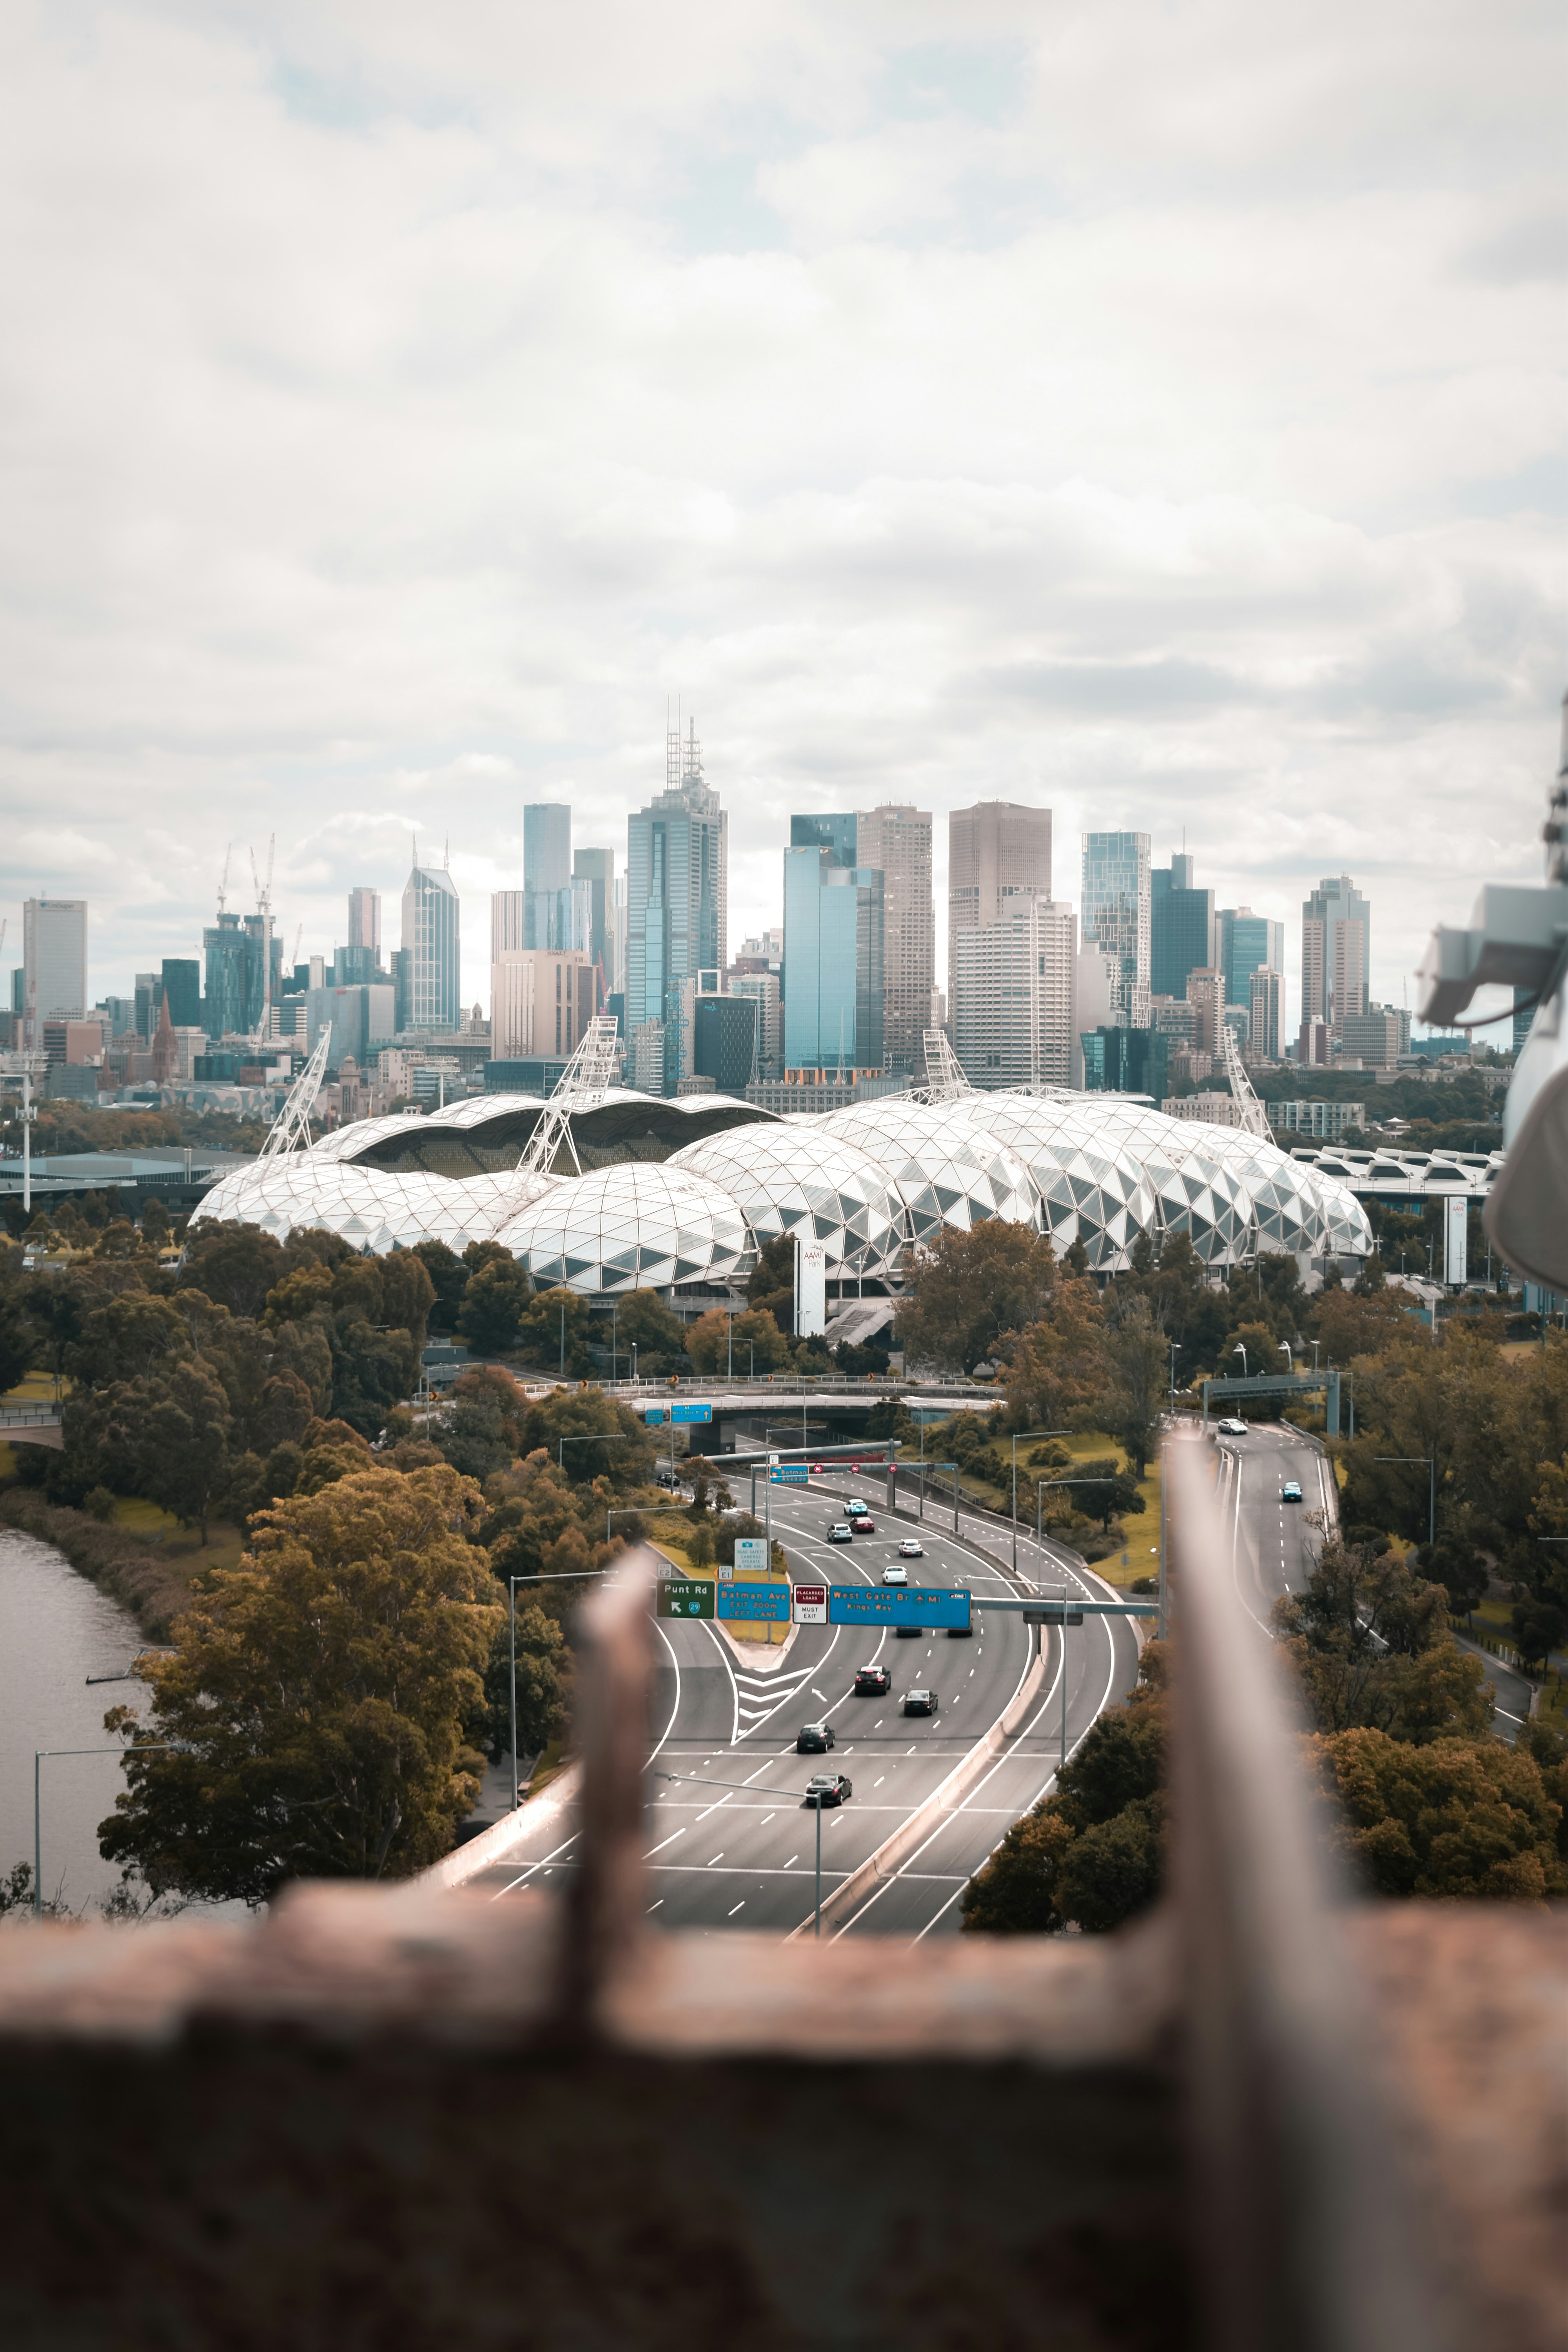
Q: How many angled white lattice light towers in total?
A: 4